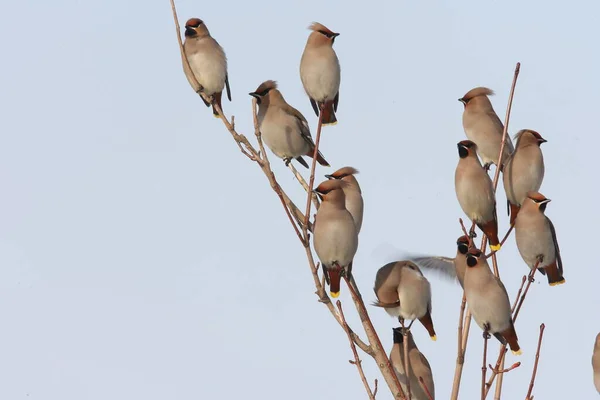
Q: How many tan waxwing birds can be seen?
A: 14